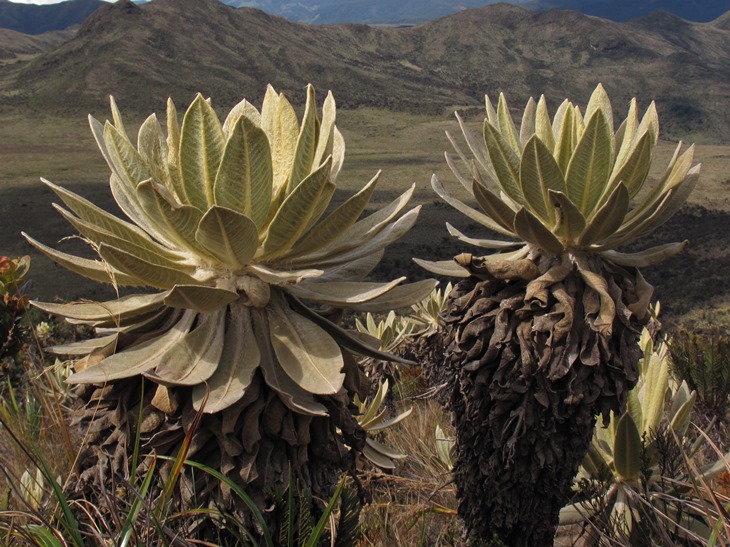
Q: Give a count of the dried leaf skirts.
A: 2